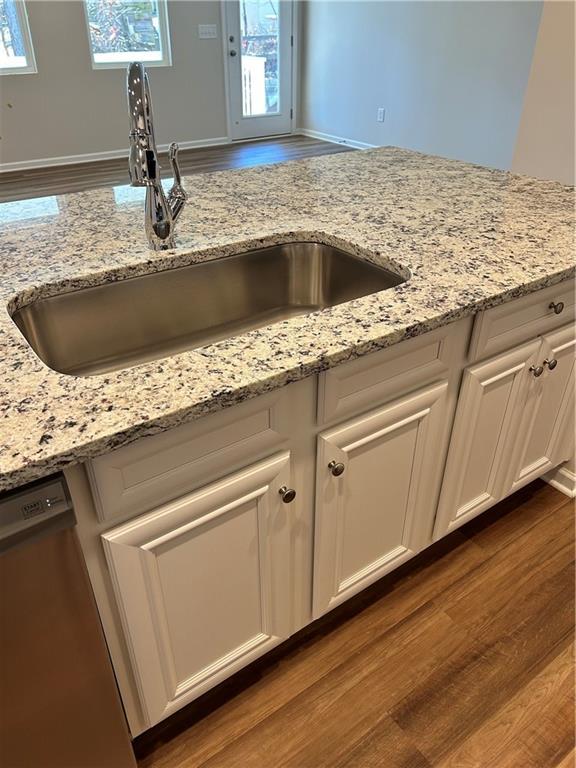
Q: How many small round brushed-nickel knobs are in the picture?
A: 5